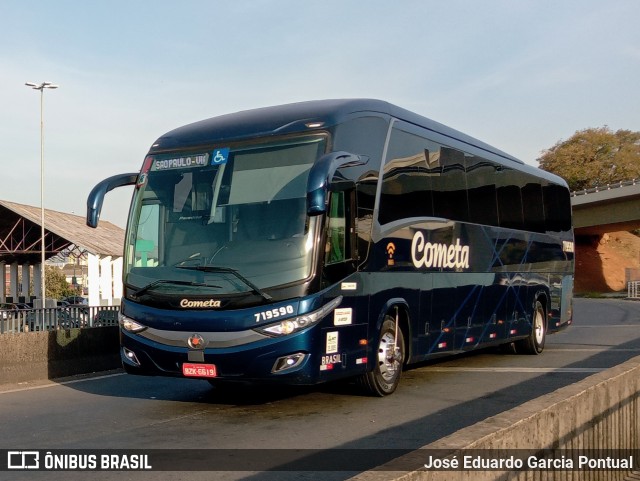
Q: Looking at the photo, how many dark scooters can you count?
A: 0